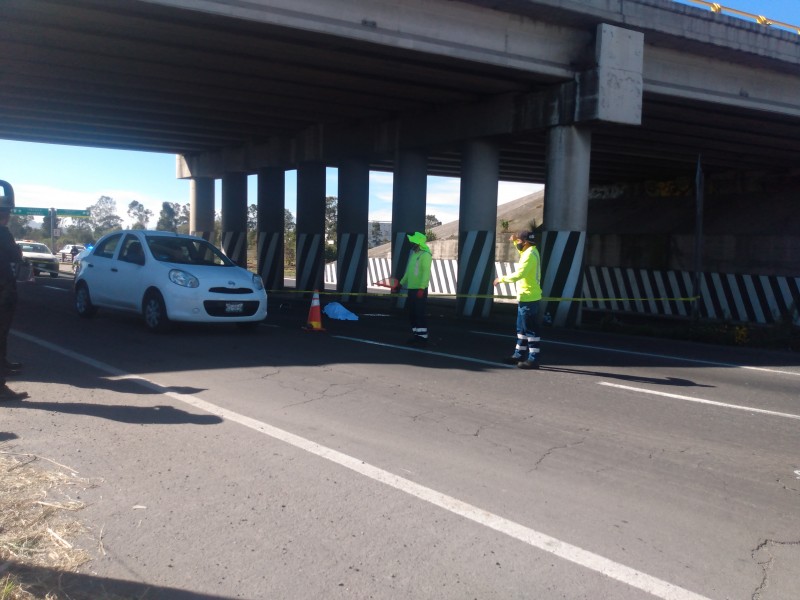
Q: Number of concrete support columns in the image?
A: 8